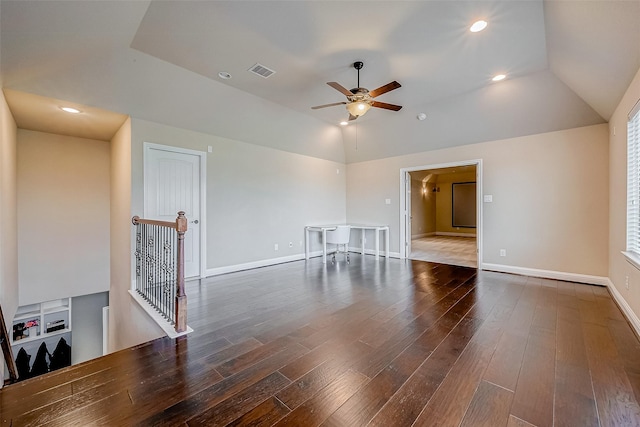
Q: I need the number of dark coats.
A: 3